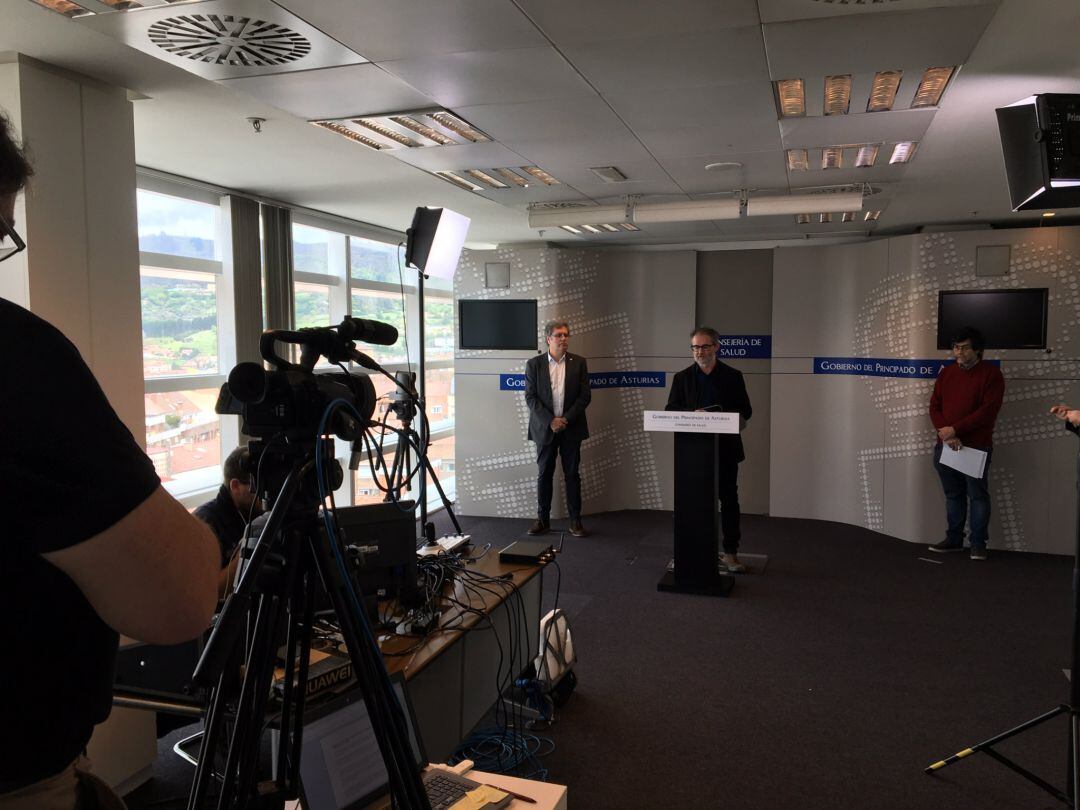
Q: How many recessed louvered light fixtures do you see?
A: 7